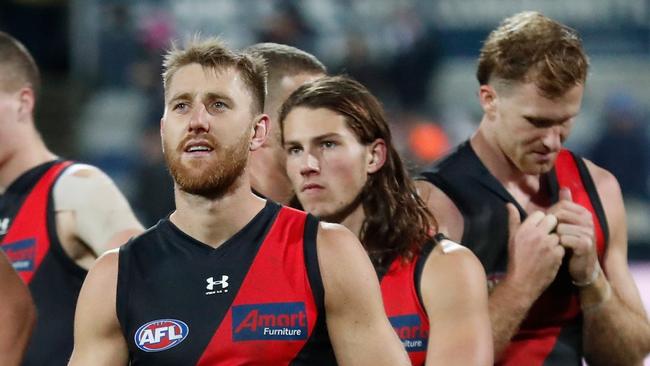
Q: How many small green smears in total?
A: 0